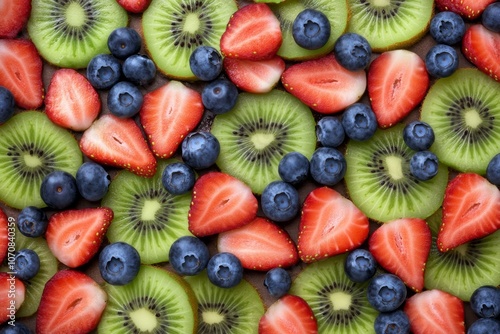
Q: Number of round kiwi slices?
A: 14